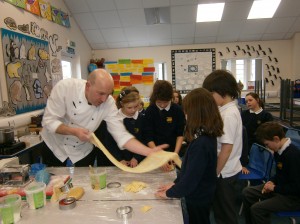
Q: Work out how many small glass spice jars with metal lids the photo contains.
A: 0